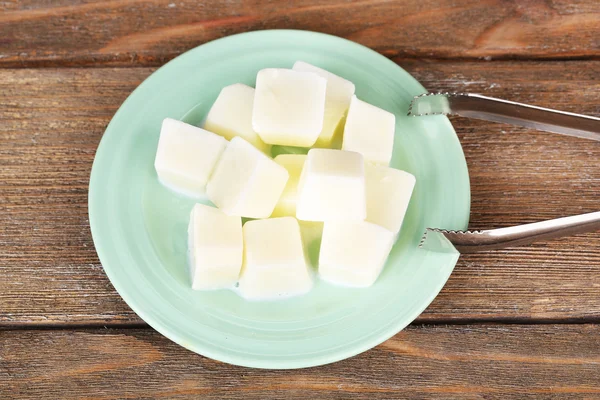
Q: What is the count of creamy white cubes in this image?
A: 12